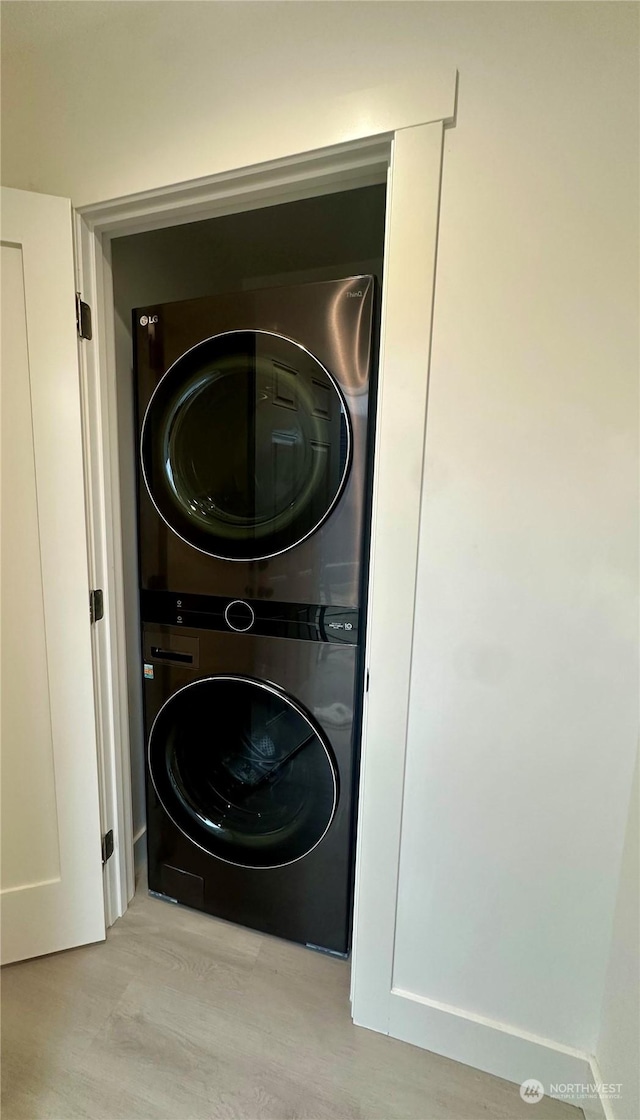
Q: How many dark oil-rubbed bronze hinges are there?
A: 3